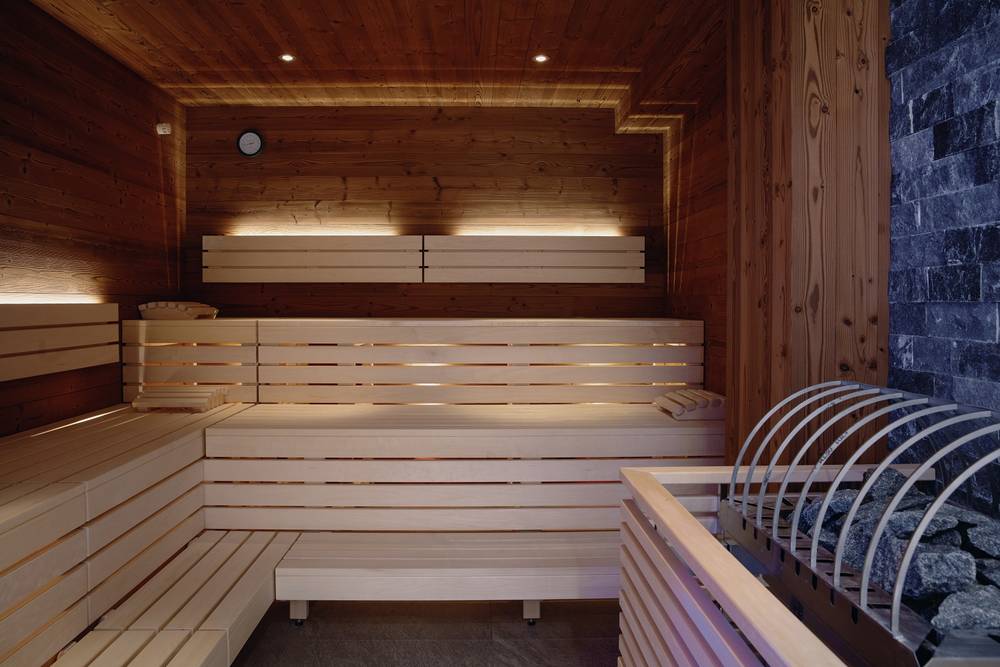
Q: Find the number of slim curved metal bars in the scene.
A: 9